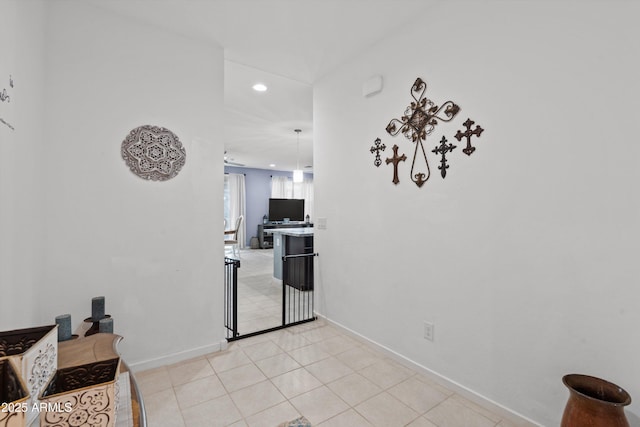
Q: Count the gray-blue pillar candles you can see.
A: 3